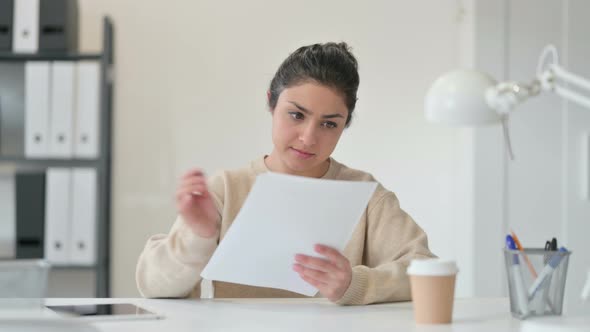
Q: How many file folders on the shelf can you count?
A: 9